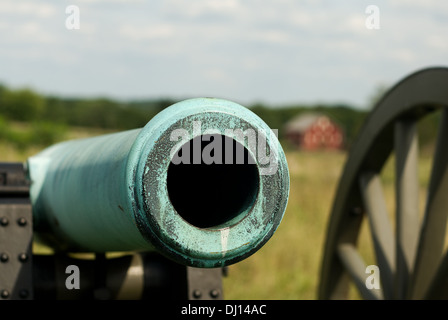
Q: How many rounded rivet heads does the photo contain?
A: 8